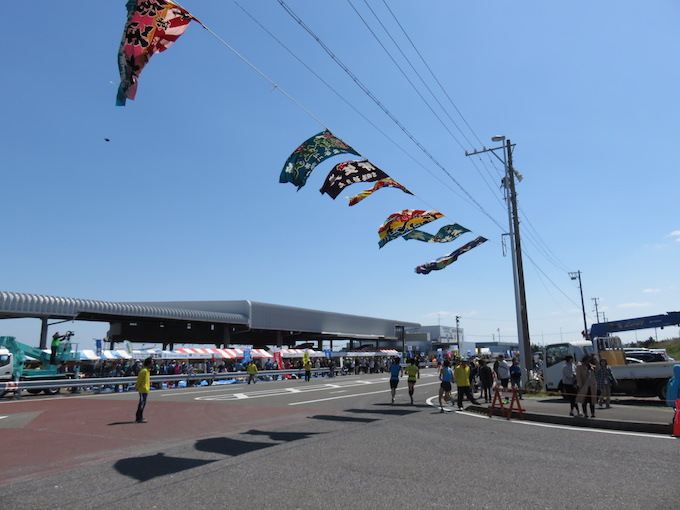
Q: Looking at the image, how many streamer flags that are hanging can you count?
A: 7